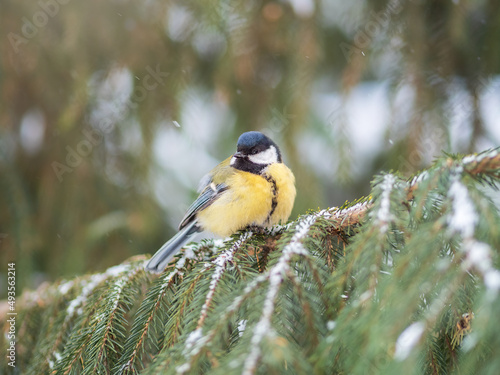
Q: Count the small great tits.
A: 1